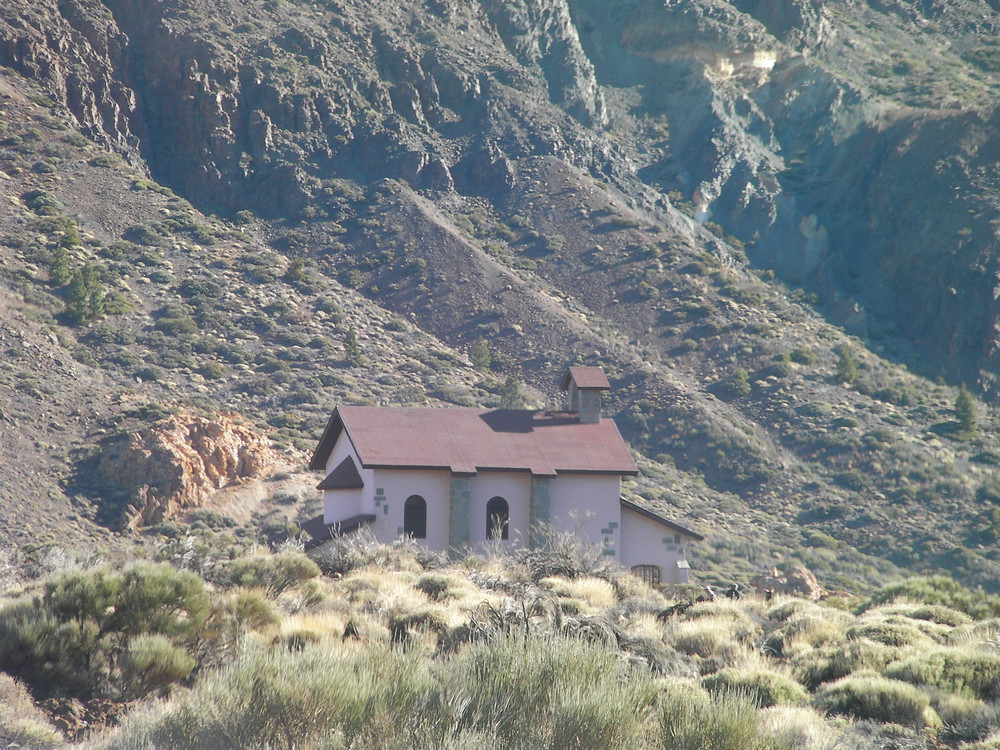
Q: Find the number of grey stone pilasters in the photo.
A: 2